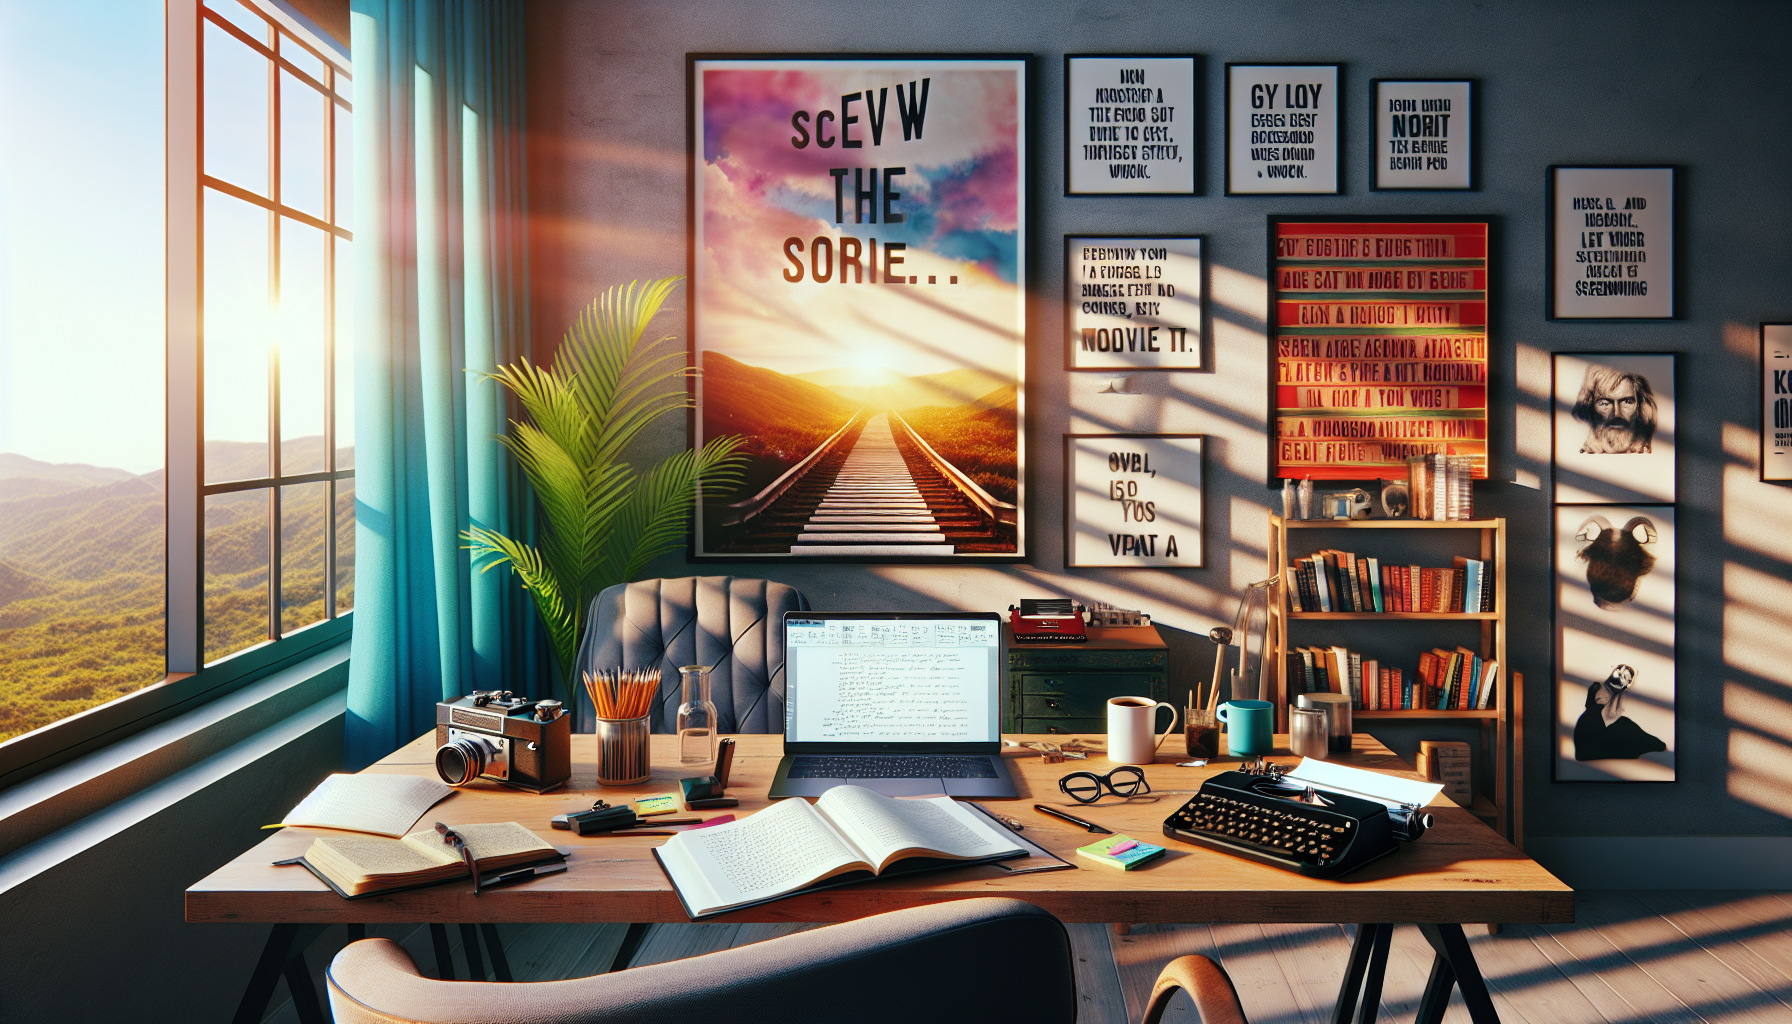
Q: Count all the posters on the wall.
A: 11